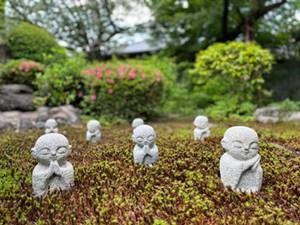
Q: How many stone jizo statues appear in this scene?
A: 7